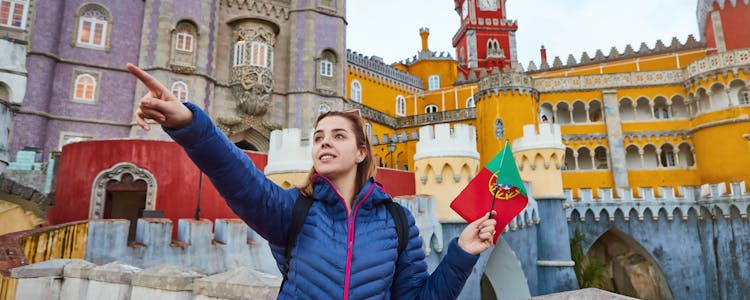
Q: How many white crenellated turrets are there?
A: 3